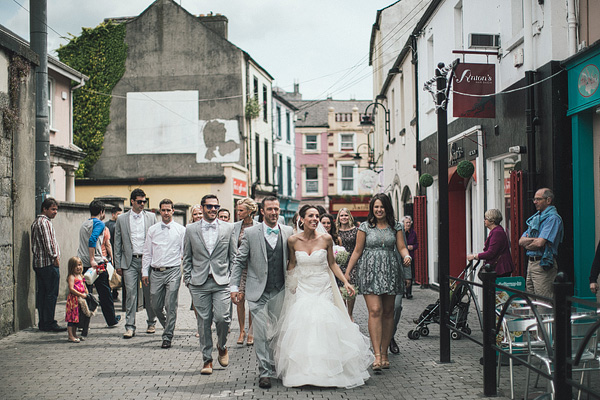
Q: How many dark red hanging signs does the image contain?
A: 1